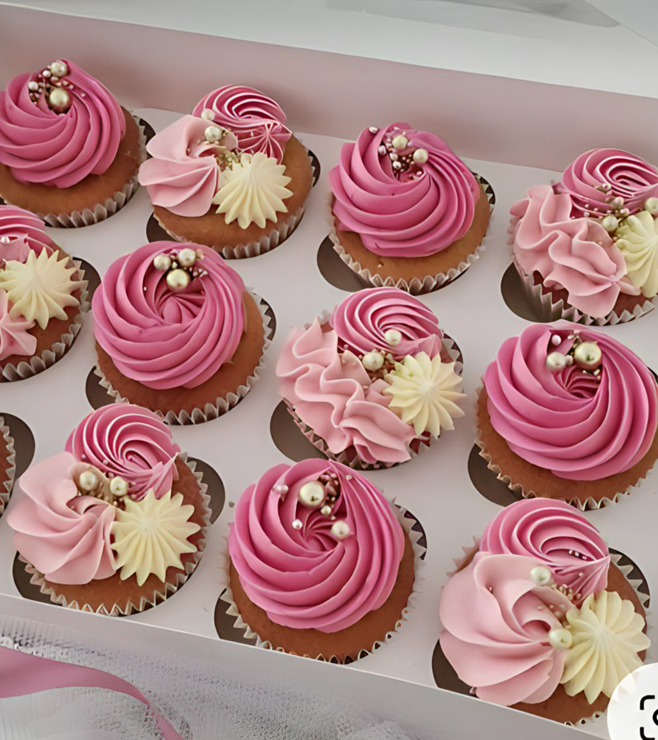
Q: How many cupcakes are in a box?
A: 12